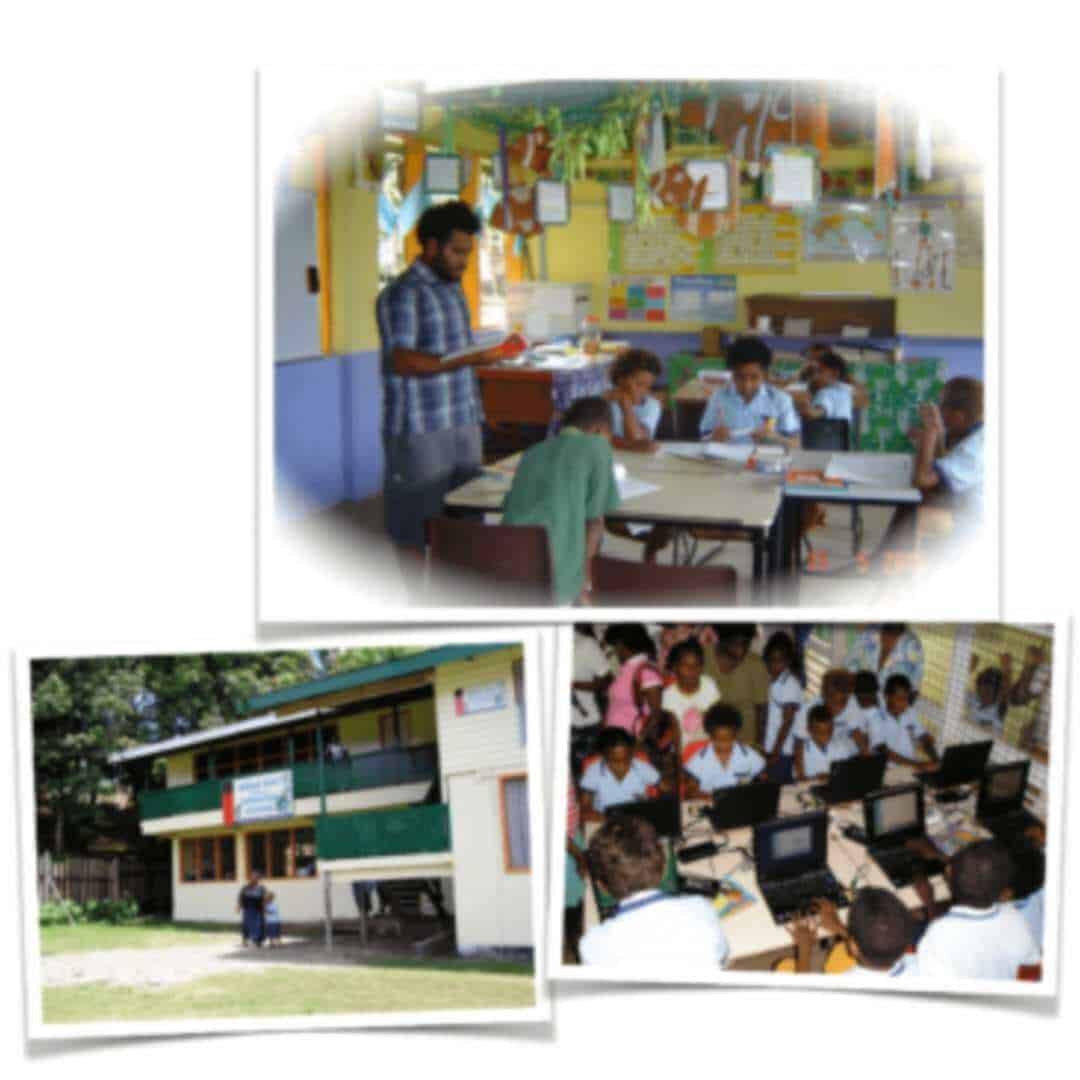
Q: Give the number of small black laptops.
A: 7